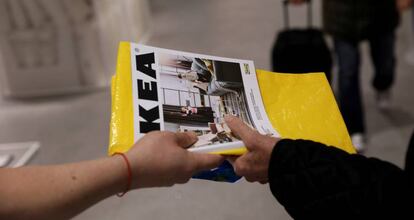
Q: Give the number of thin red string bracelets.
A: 1